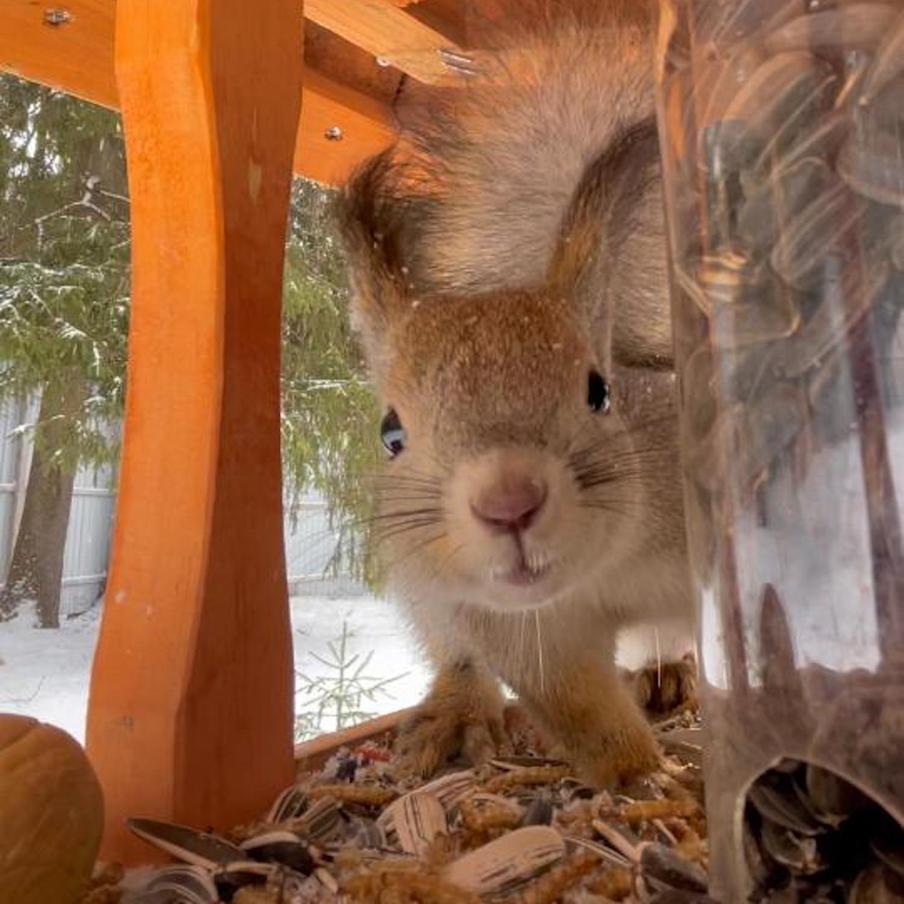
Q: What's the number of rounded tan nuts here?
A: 1